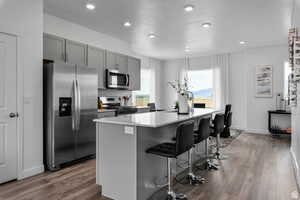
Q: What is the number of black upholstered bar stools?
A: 4